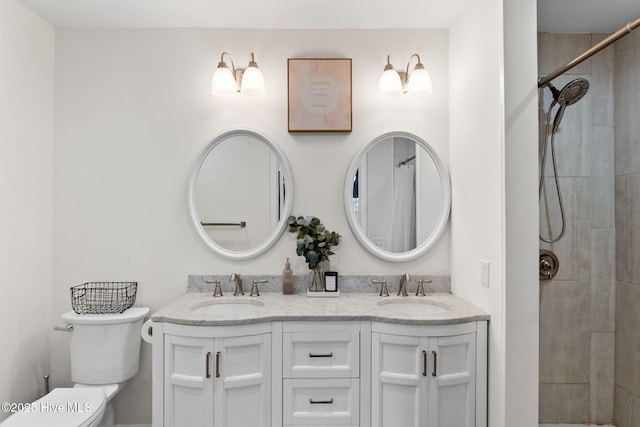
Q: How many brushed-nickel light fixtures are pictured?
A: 2